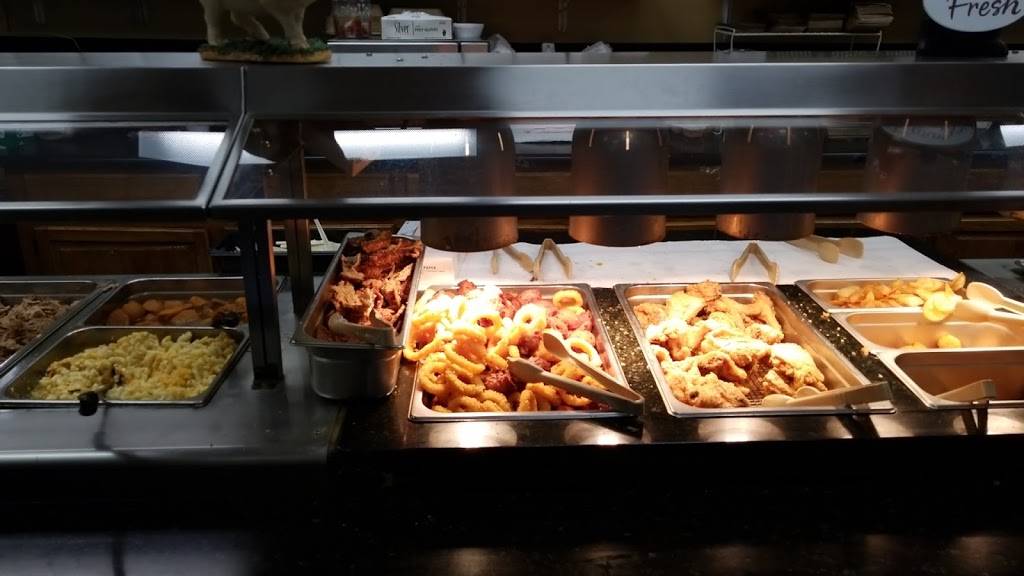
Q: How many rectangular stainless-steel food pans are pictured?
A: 9